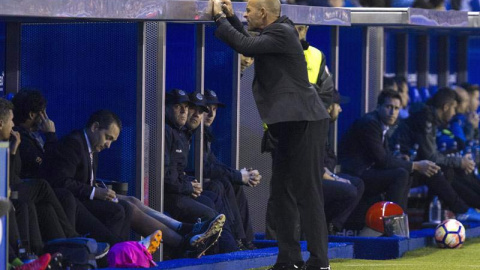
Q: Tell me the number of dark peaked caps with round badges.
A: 3